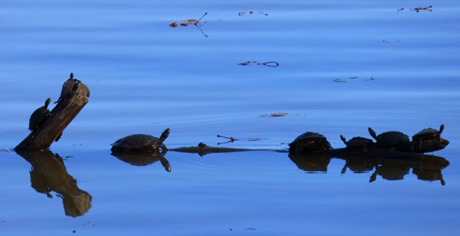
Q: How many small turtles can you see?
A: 7